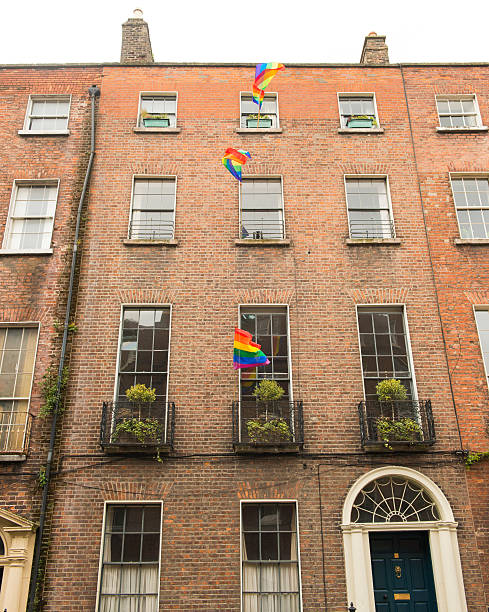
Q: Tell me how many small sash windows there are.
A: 5